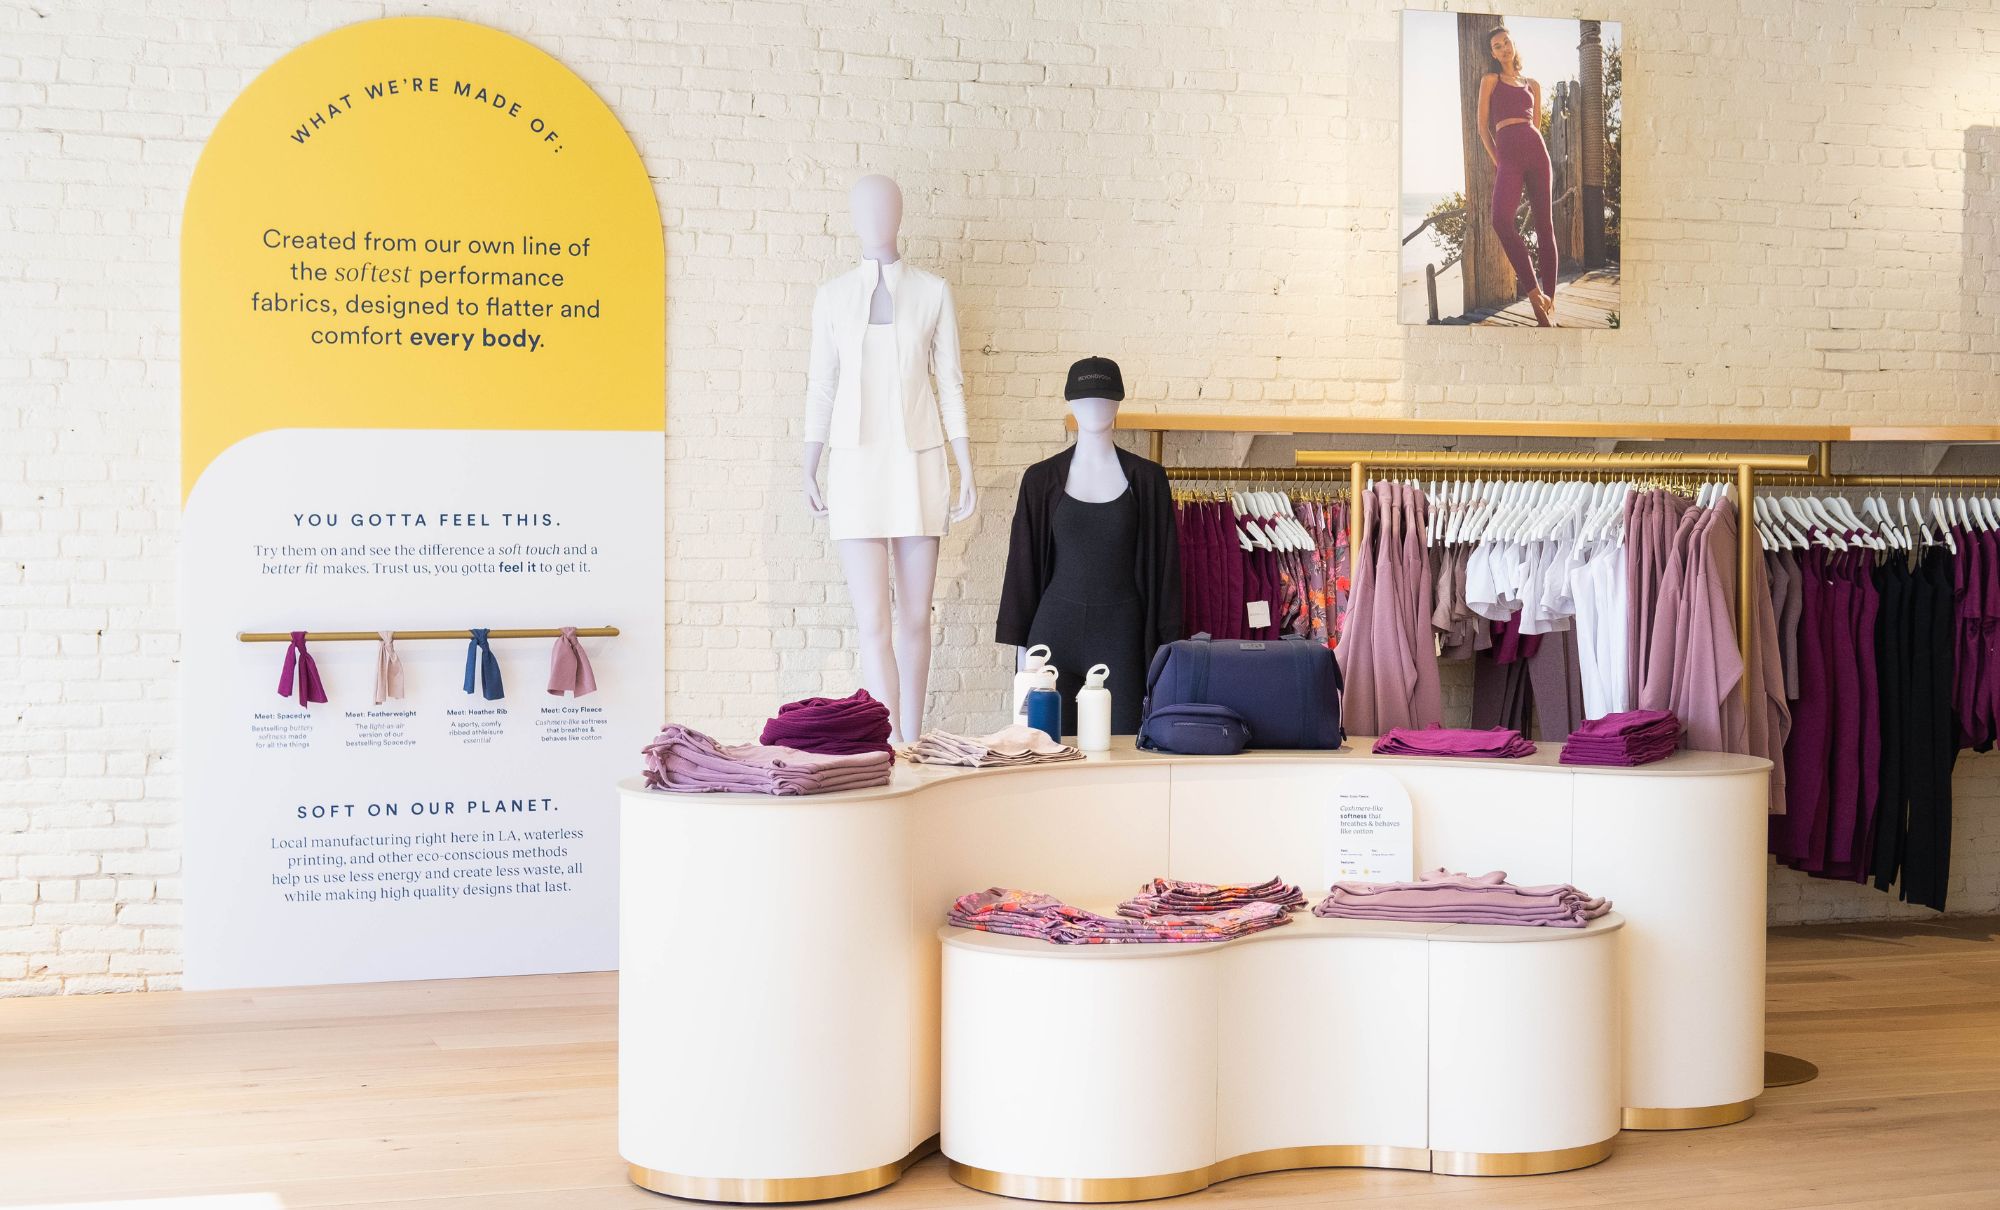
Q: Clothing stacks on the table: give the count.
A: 8